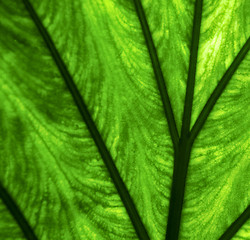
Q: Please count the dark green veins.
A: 6